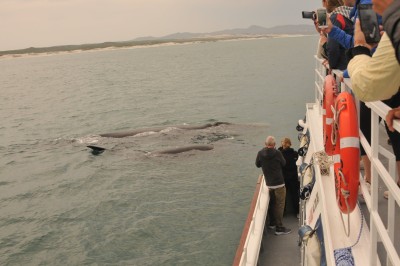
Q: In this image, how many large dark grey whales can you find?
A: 2